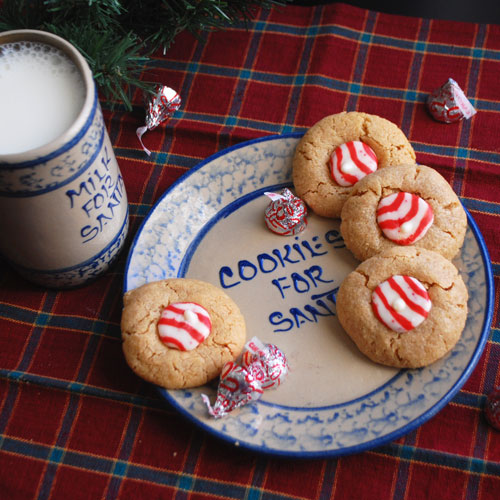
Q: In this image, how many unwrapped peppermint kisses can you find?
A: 4